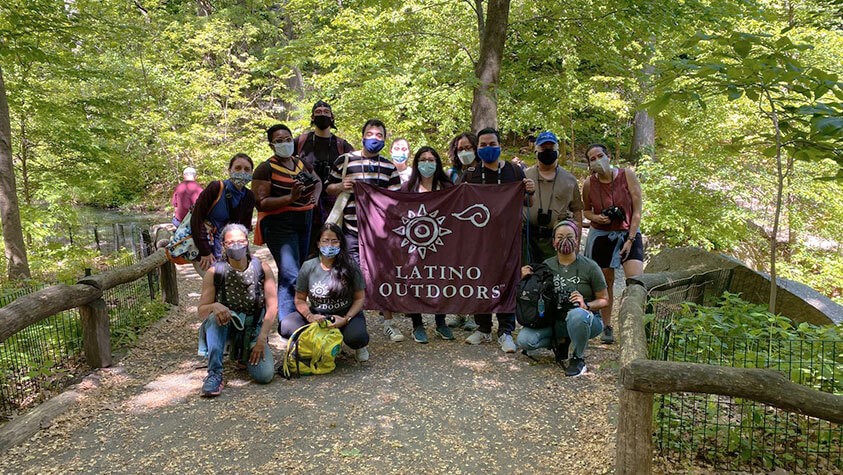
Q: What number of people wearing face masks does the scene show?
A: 13